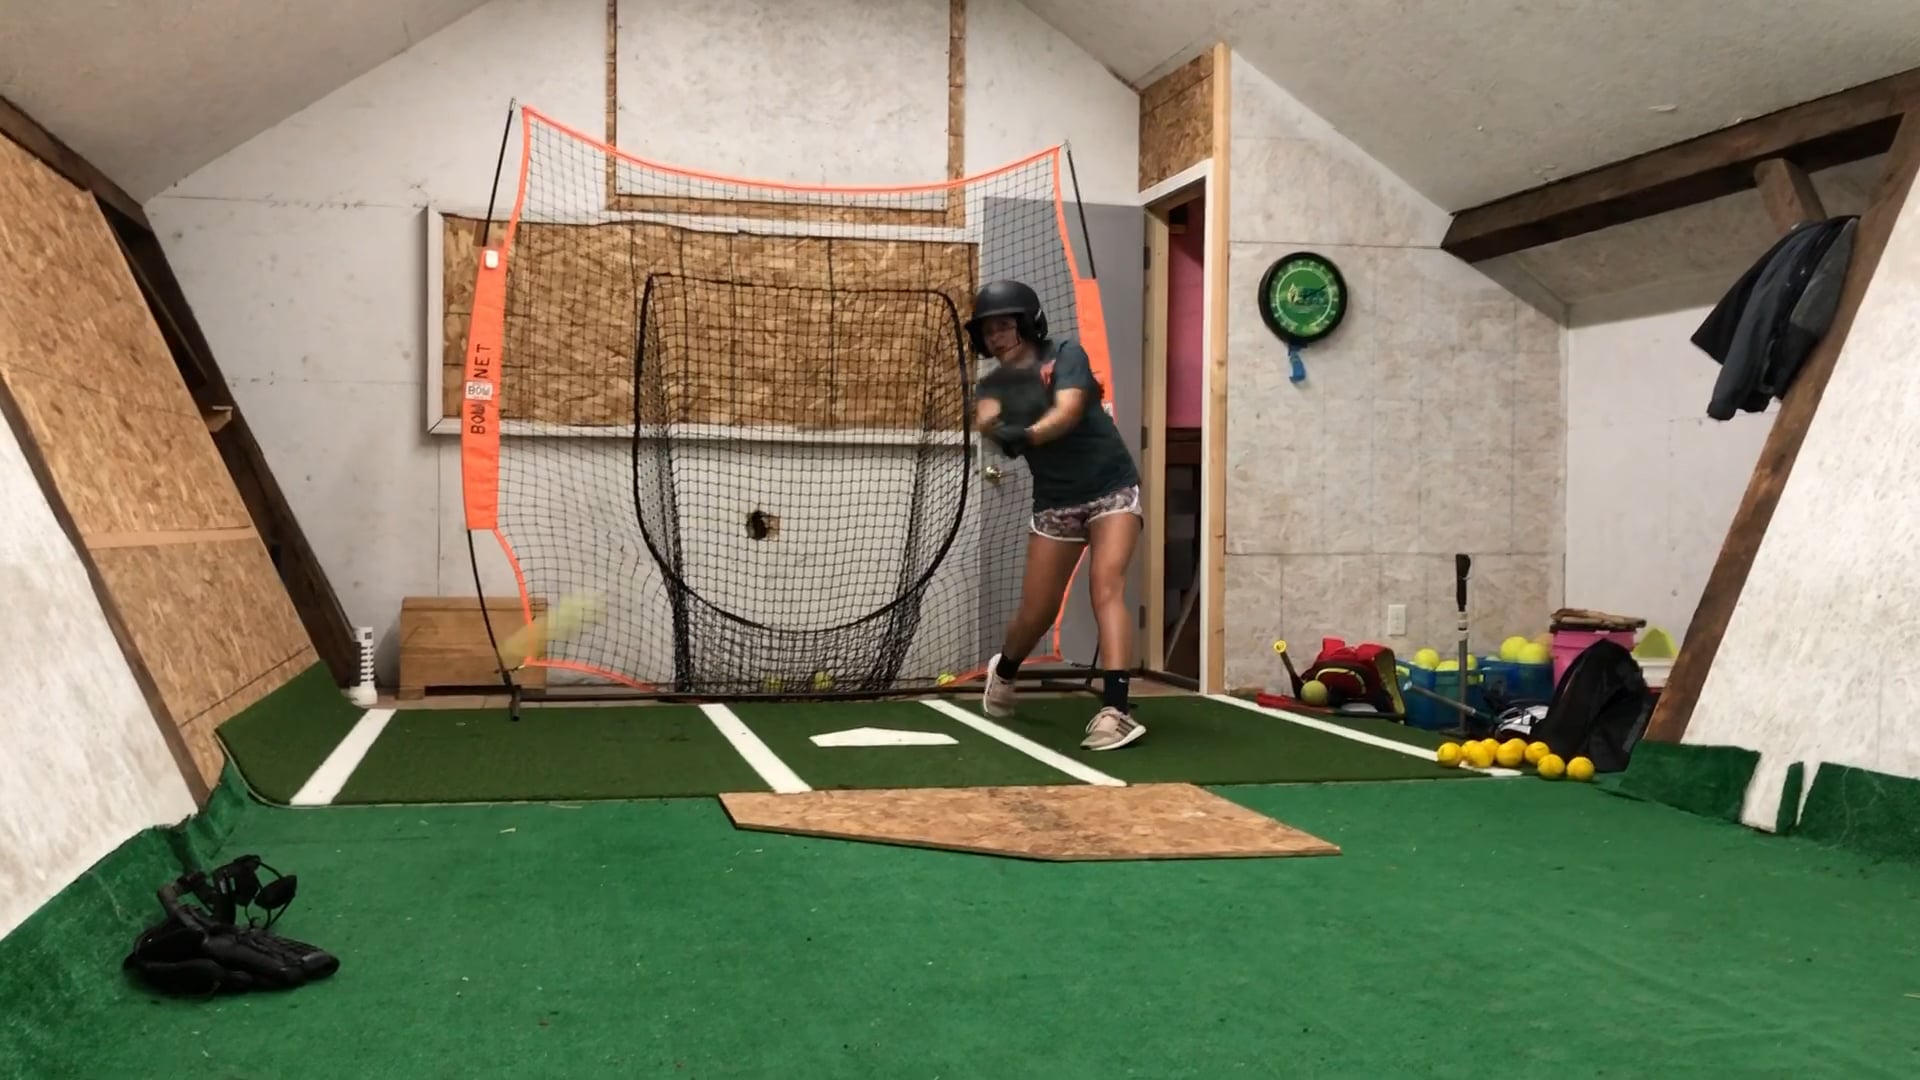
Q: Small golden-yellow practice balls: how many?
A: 9